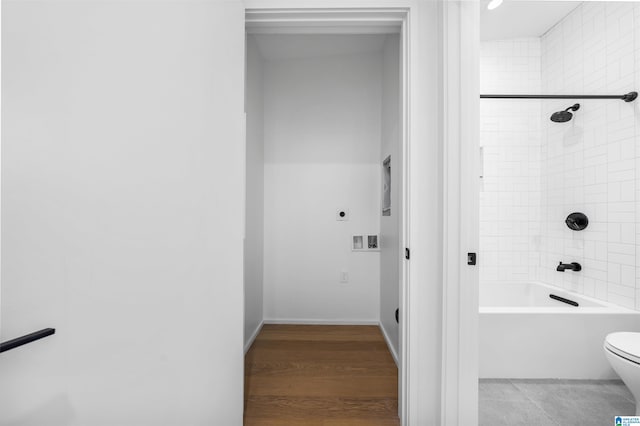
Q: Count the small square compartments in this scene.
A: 2